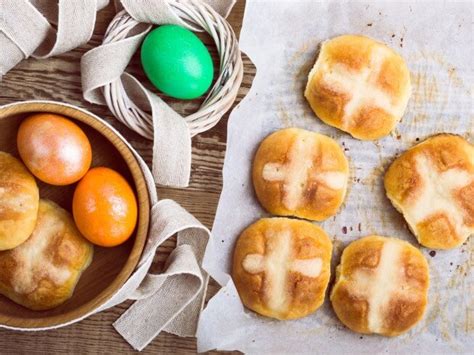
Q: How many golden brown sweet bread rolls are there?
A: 7